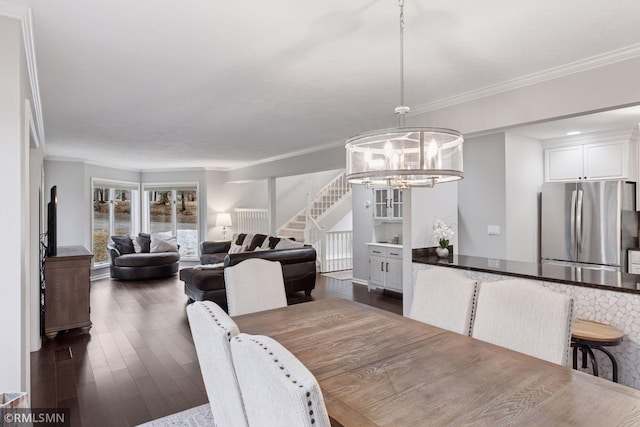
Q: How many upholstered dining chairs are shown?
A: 5